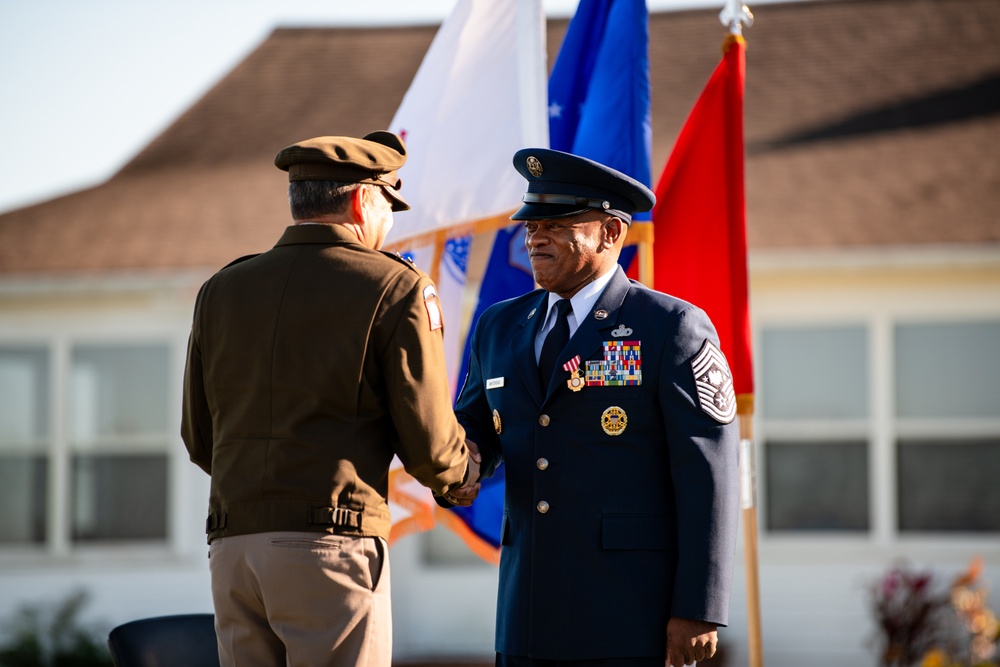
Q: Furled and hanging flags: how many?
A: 3